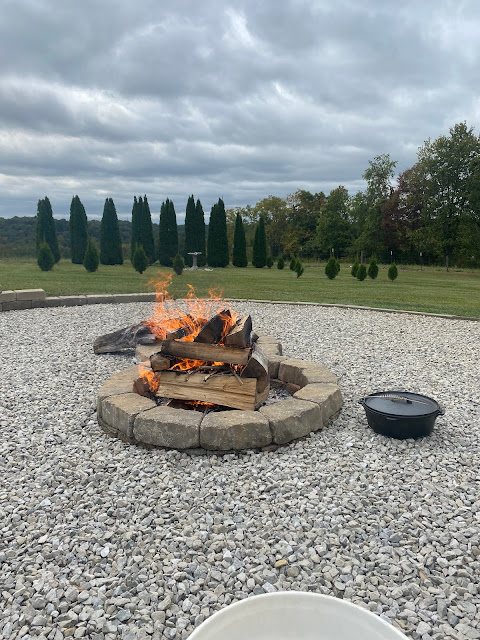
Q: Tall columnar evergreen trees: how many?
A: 9